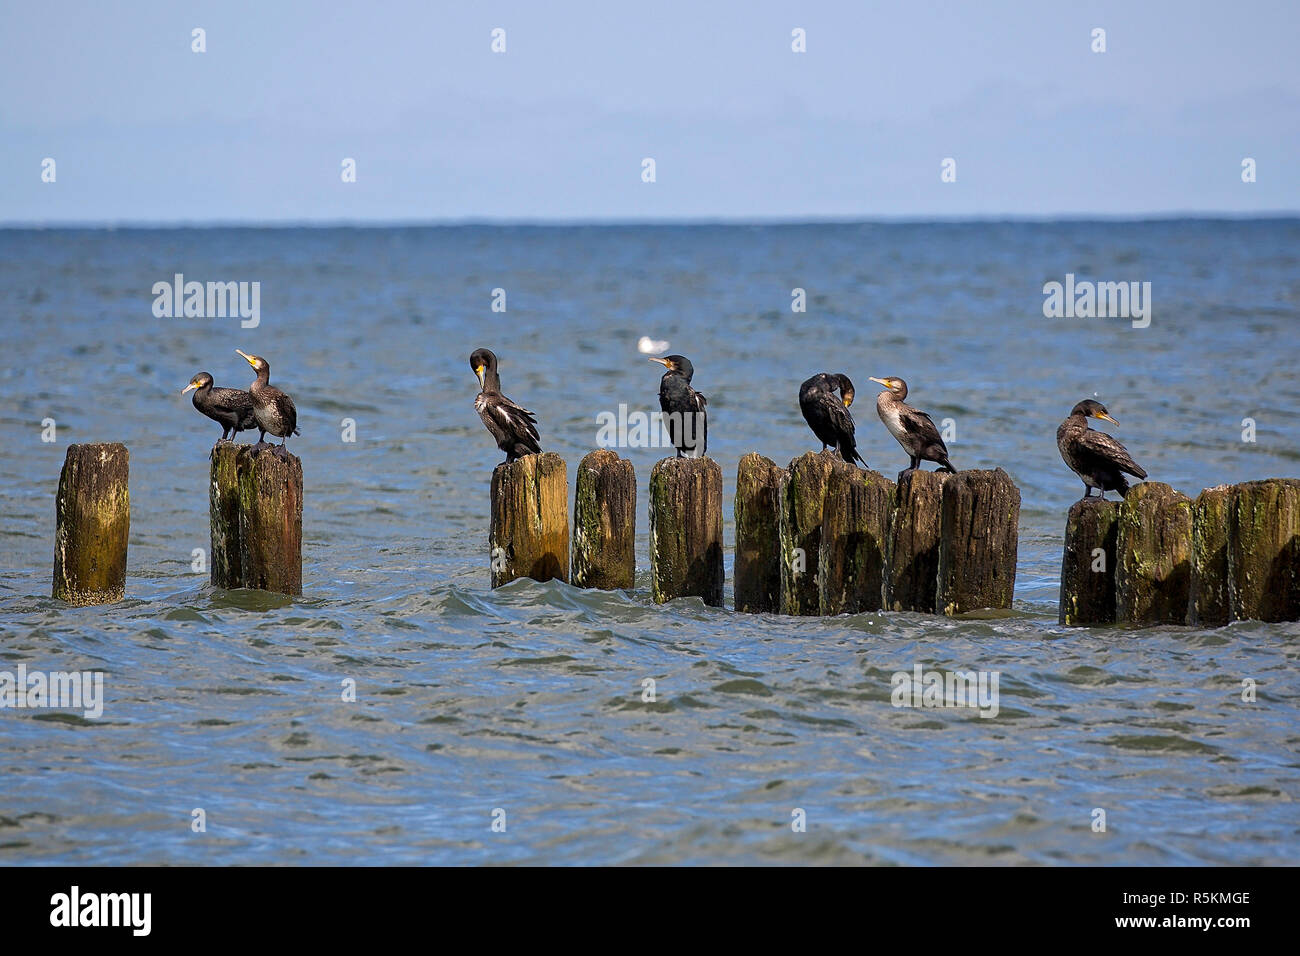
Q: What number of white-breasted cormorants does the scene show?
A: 1